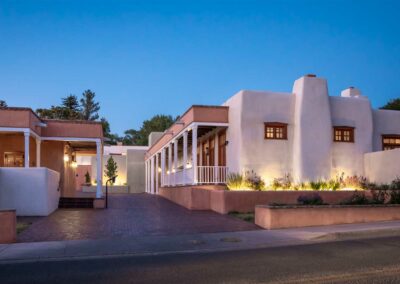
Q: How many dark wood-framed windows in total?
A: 3